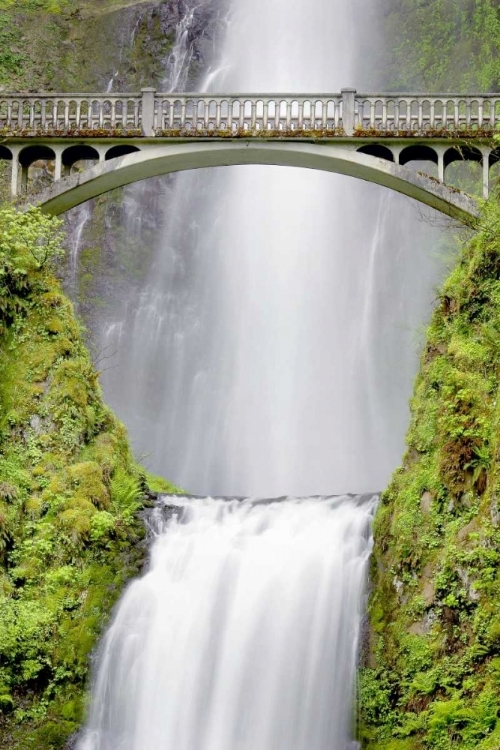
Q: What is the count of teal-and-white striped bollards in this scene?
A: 0